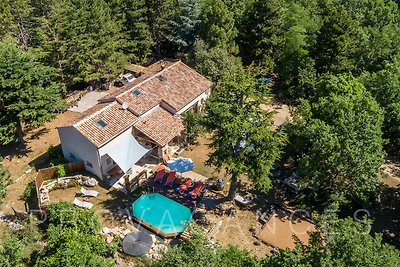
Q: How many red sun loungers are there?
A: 4